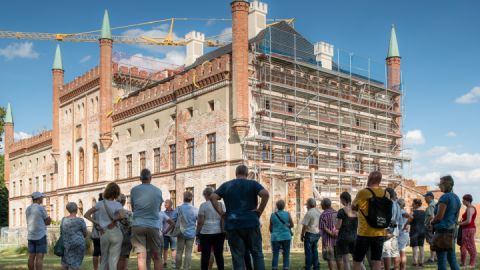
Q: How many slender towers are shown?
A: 5